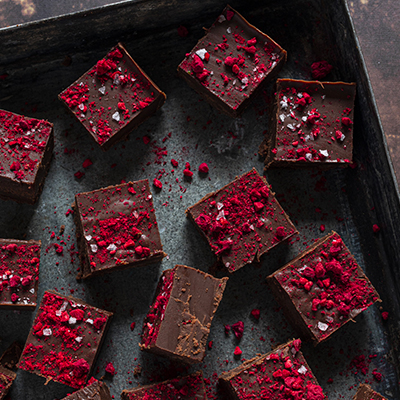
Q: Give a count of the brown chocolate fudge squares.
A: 15